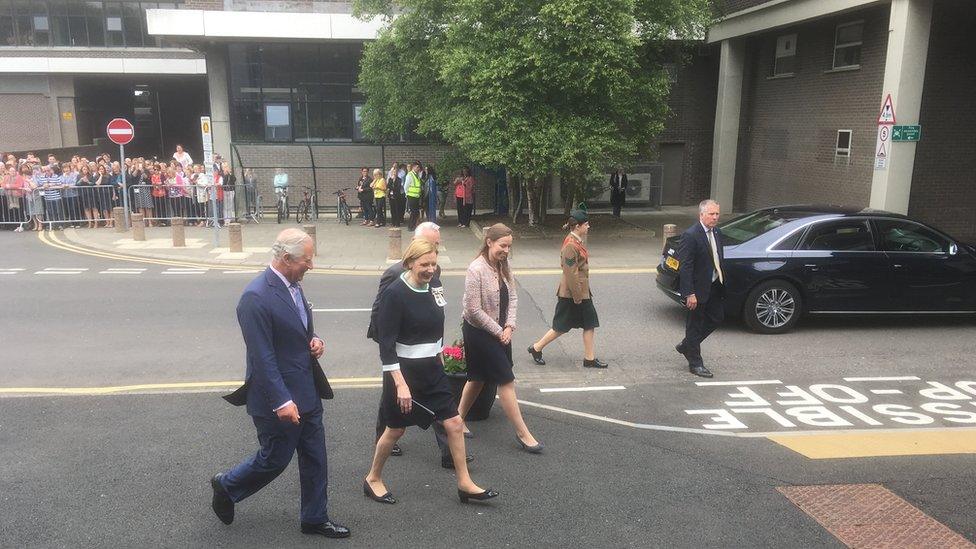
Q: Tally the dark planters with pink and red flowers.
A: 1